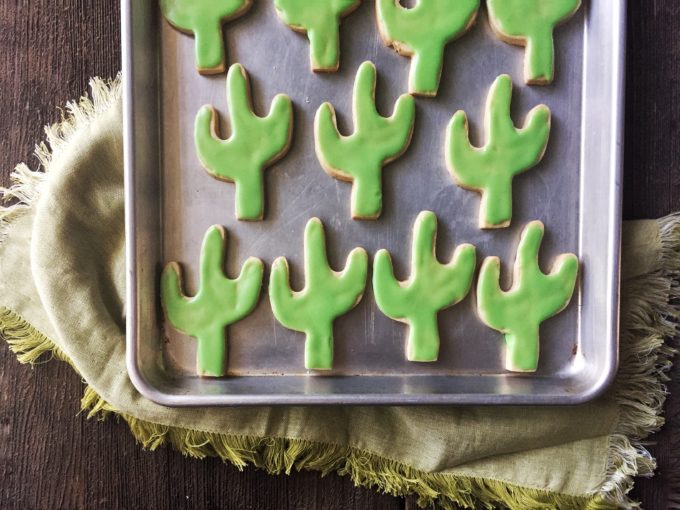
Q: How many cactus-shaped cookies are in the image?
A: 11